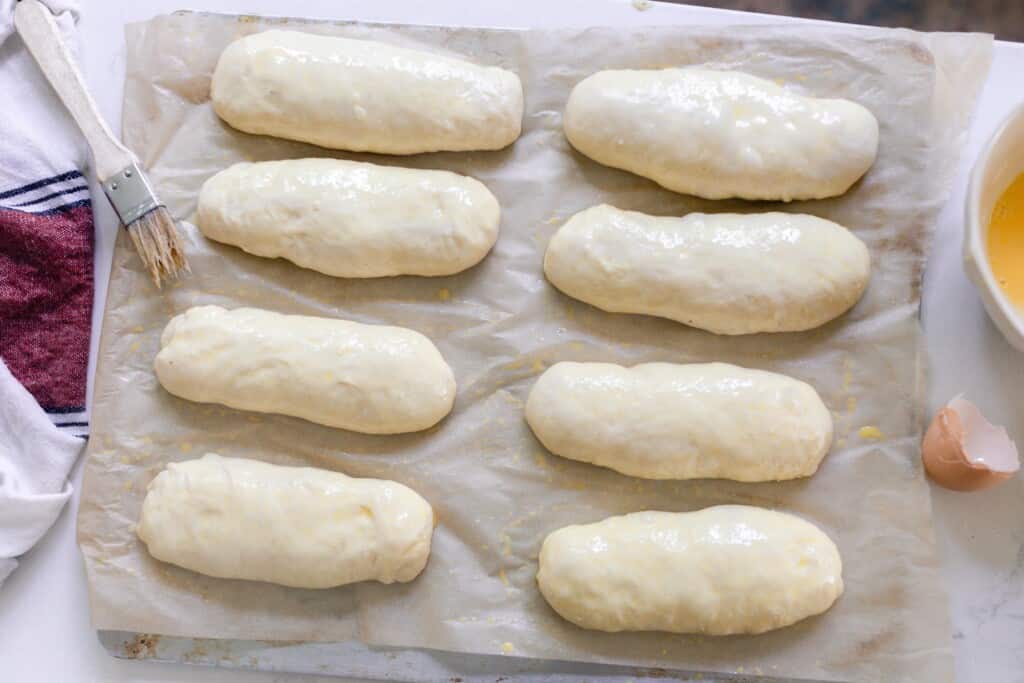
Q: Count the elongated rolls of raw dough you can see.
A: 8